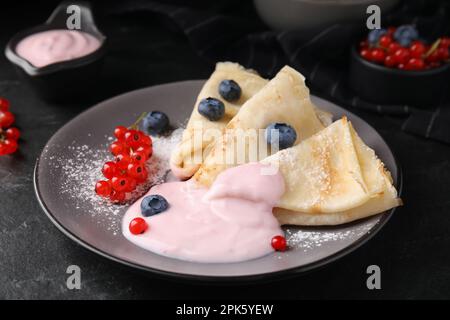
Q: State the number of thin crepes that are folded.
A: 3